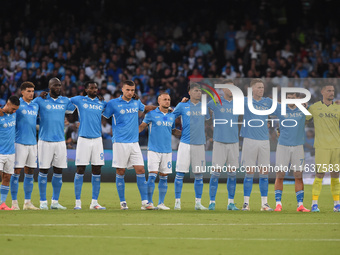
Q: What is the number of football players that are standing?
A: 11